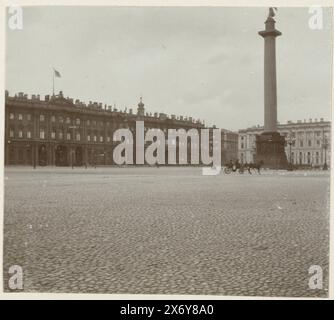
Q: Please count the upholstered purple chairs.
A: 0